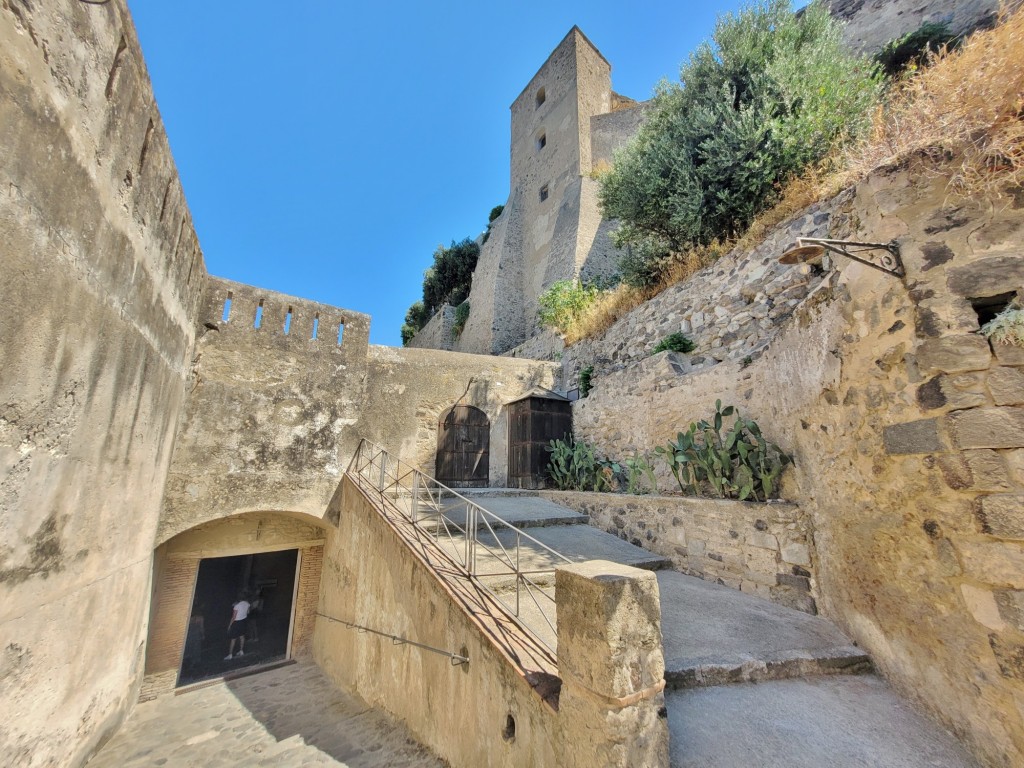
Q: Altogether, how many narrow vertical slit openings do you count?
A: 5